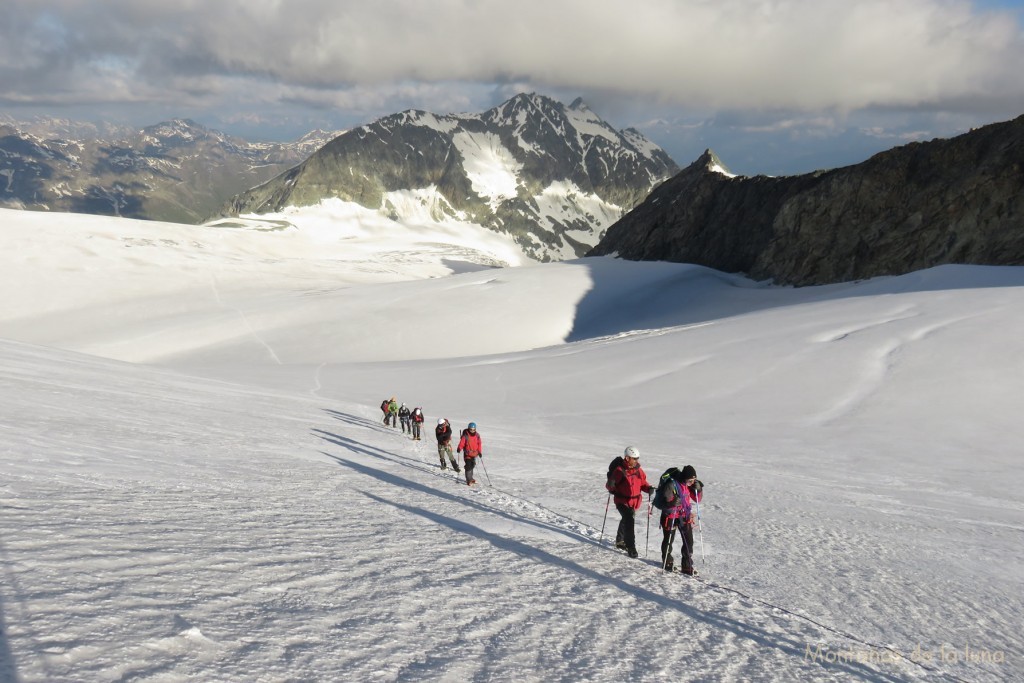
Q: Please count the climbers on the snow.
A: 8